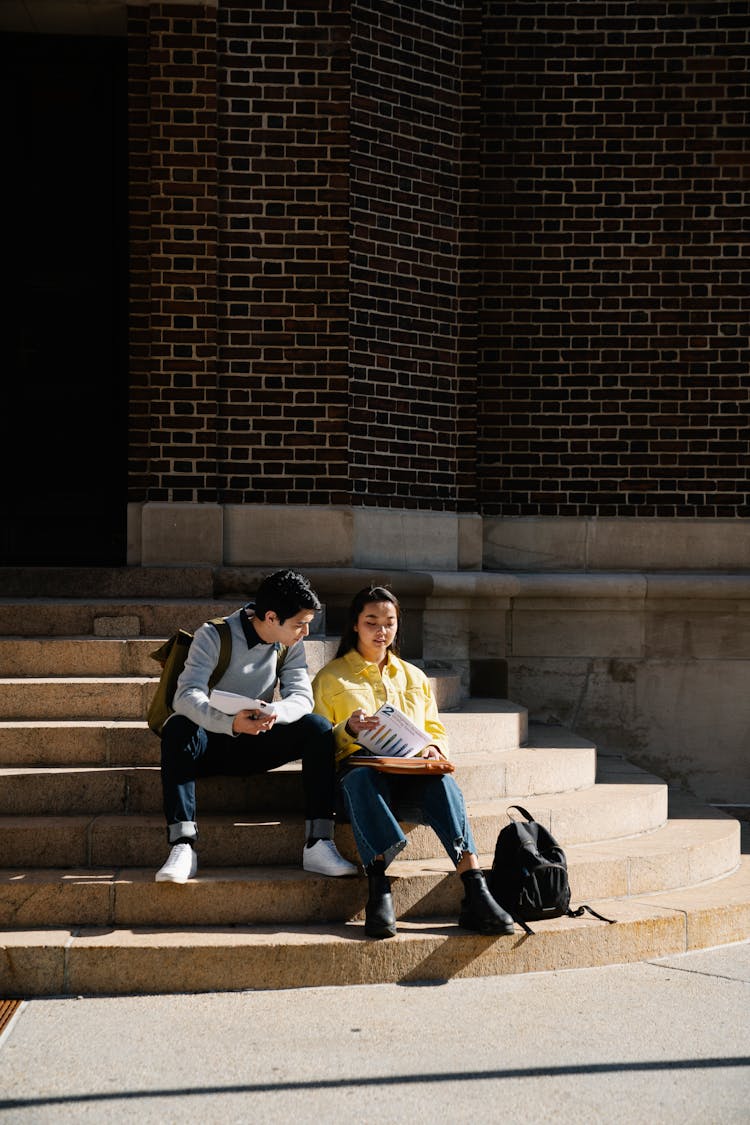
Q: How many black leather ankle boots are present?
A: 2